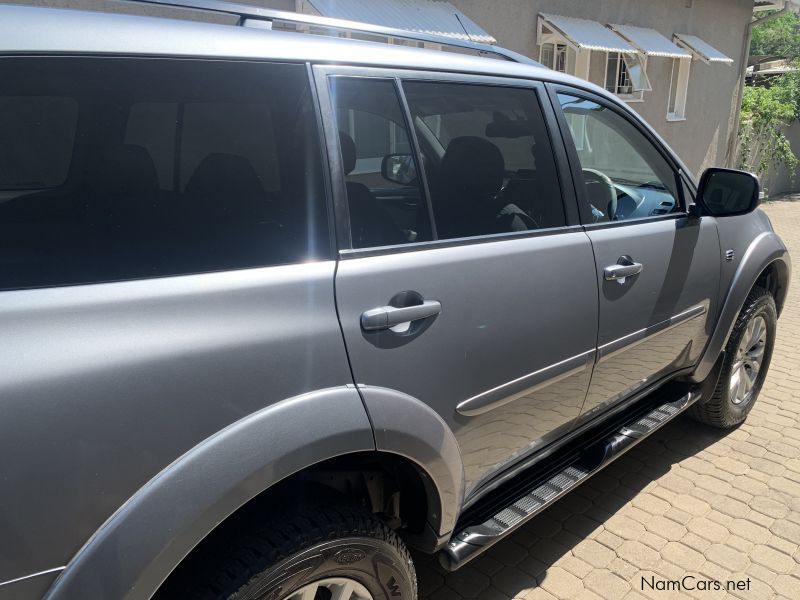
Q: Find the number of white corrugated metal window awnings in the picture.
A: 4